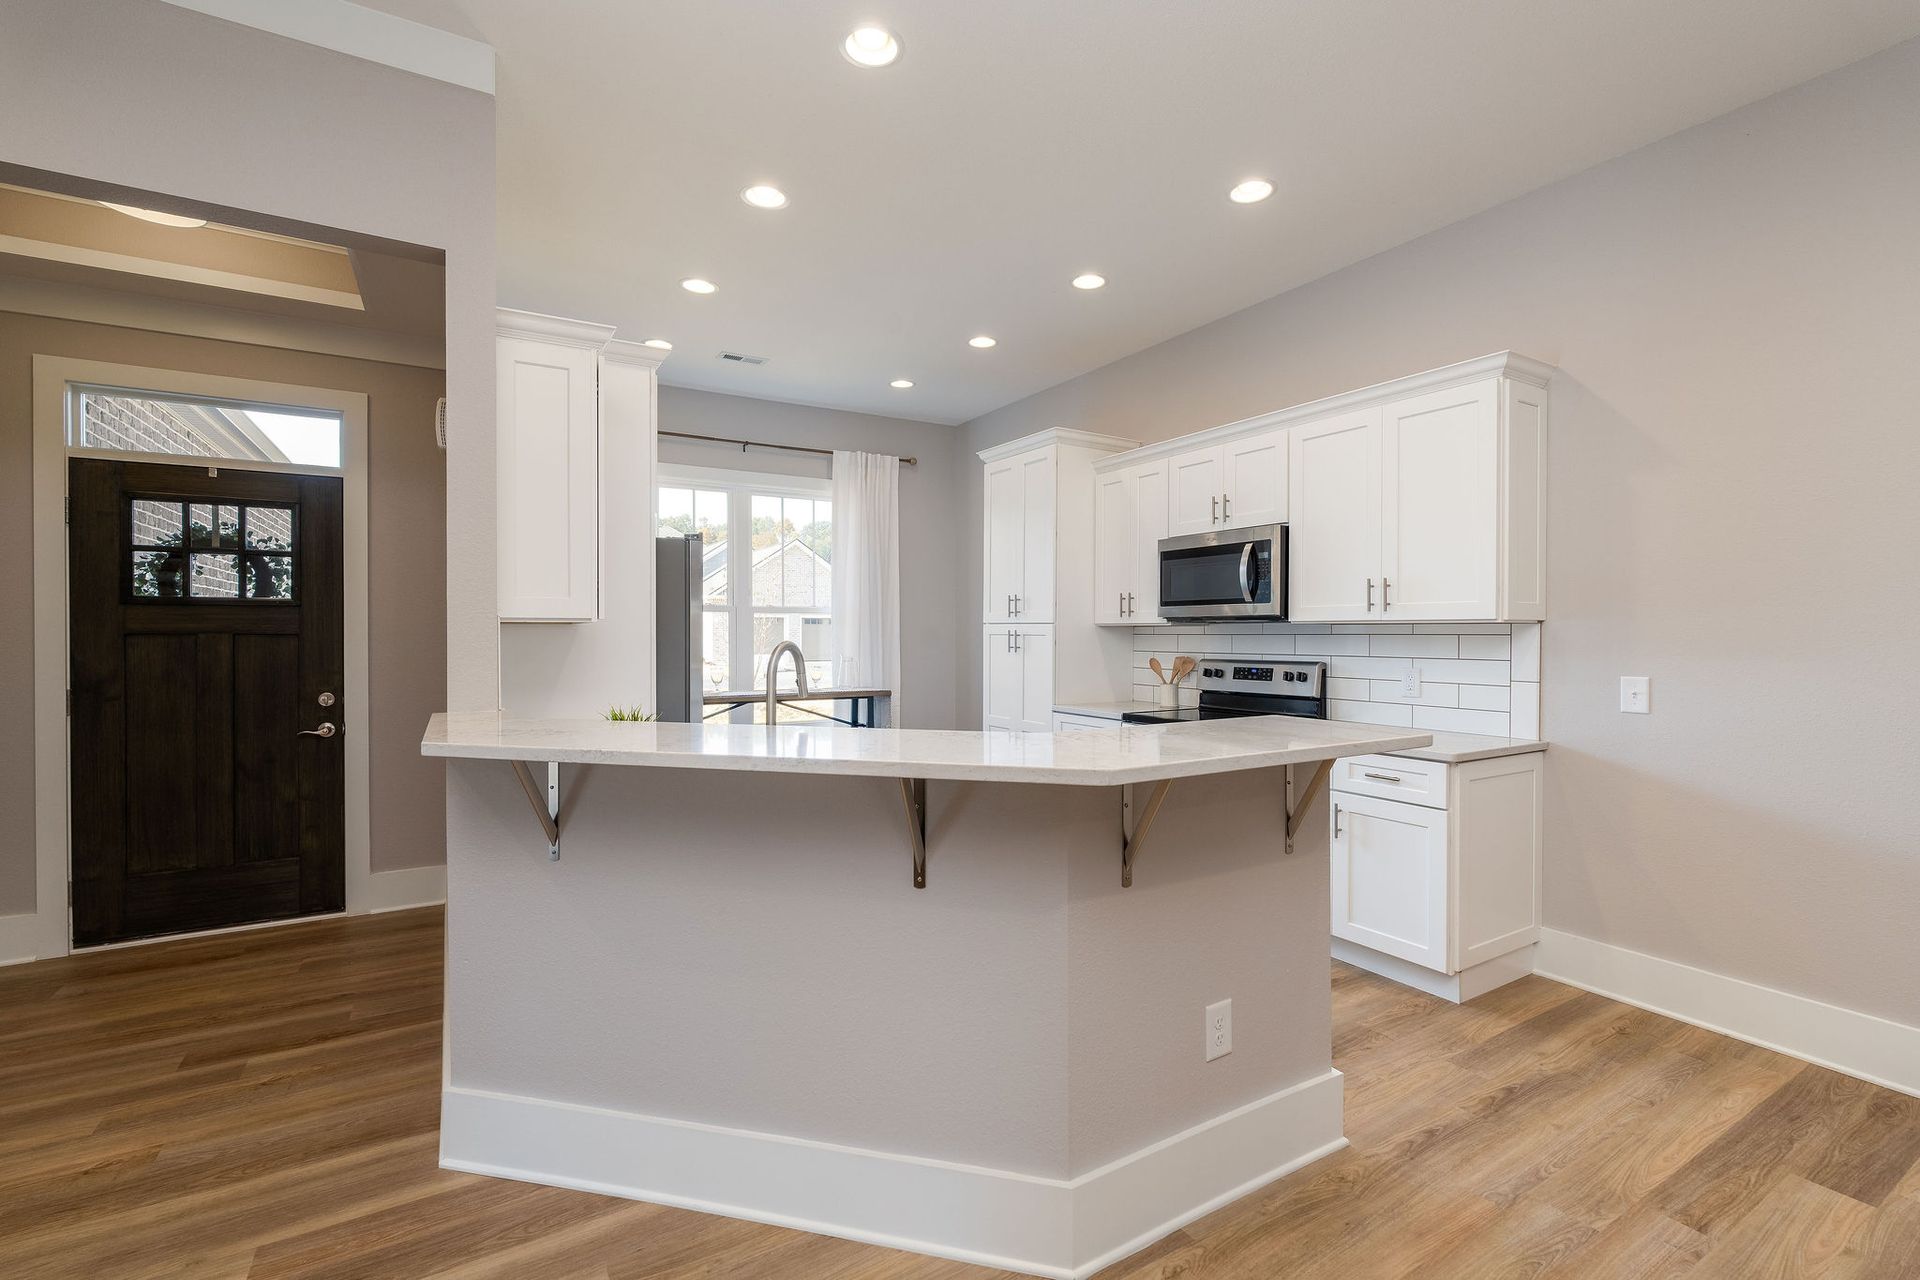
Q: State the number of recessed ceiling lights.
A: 8